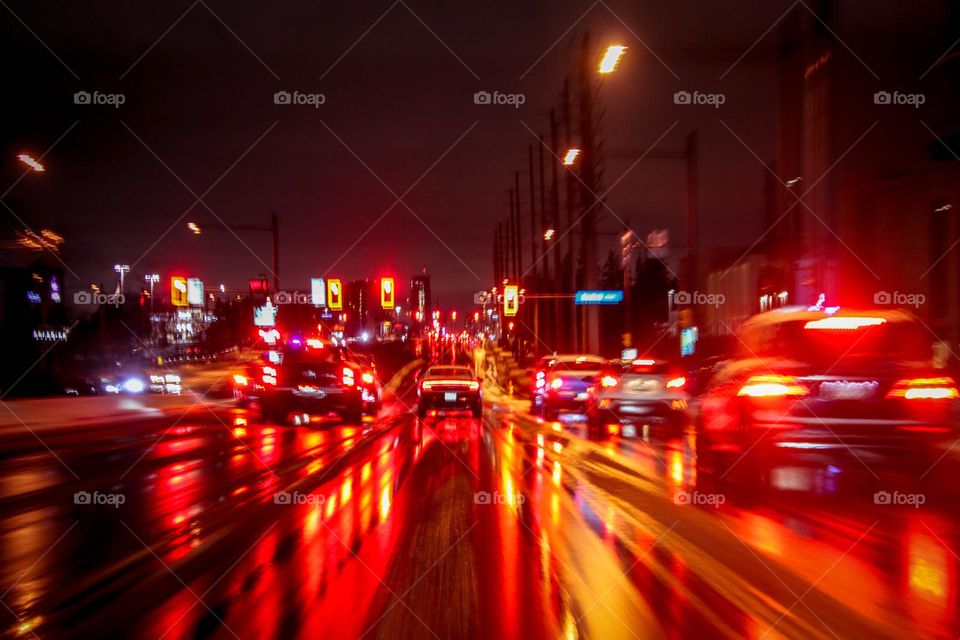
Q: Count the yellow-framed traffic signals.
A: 4